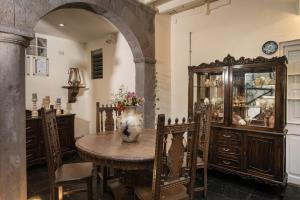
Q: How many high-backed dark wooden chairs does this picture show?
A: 4